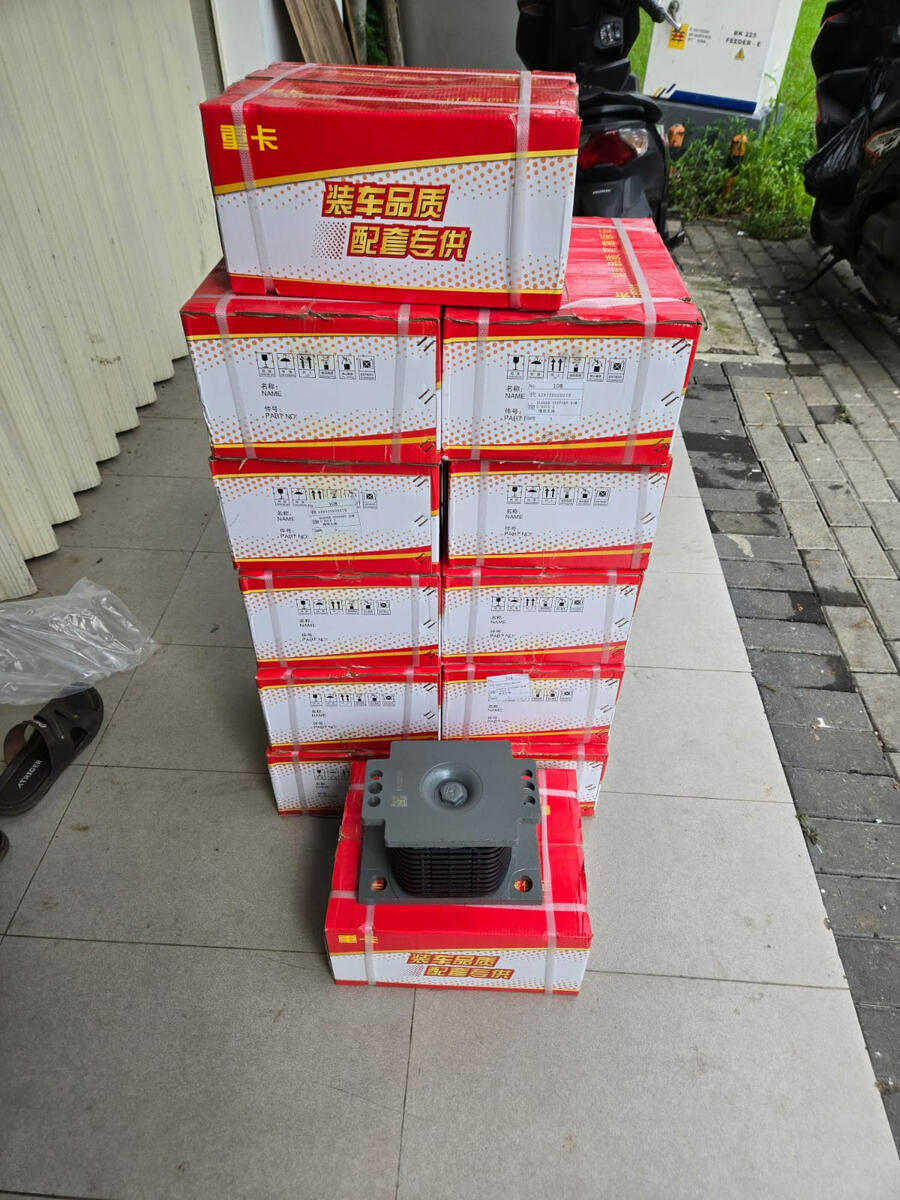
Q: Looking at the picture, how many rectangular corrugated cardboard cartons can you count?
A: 12